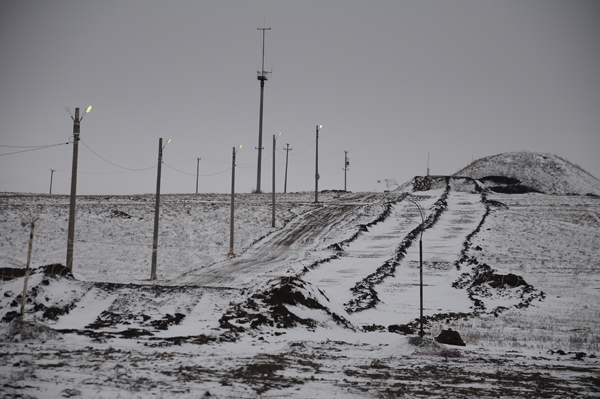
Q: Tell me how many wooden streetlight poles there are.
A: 5